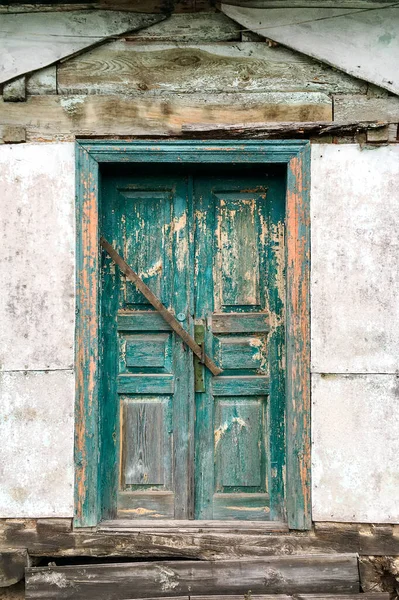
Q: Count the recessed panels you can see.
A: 6